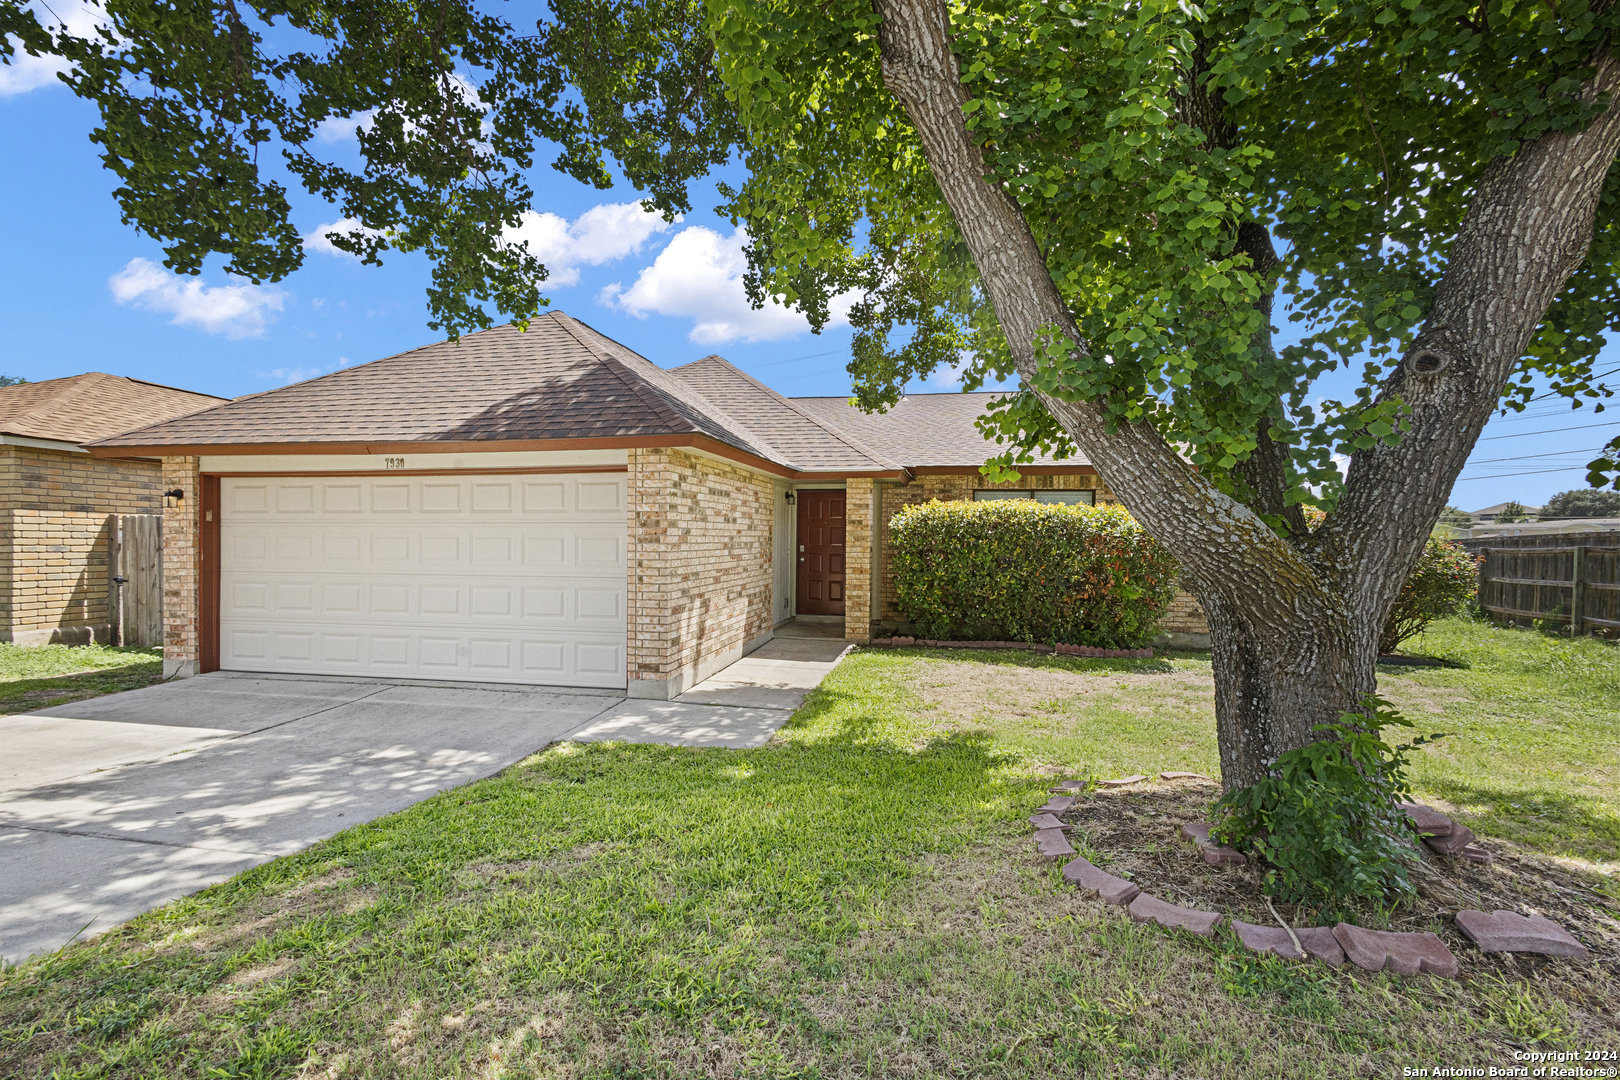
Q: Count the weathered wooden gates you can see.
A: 1